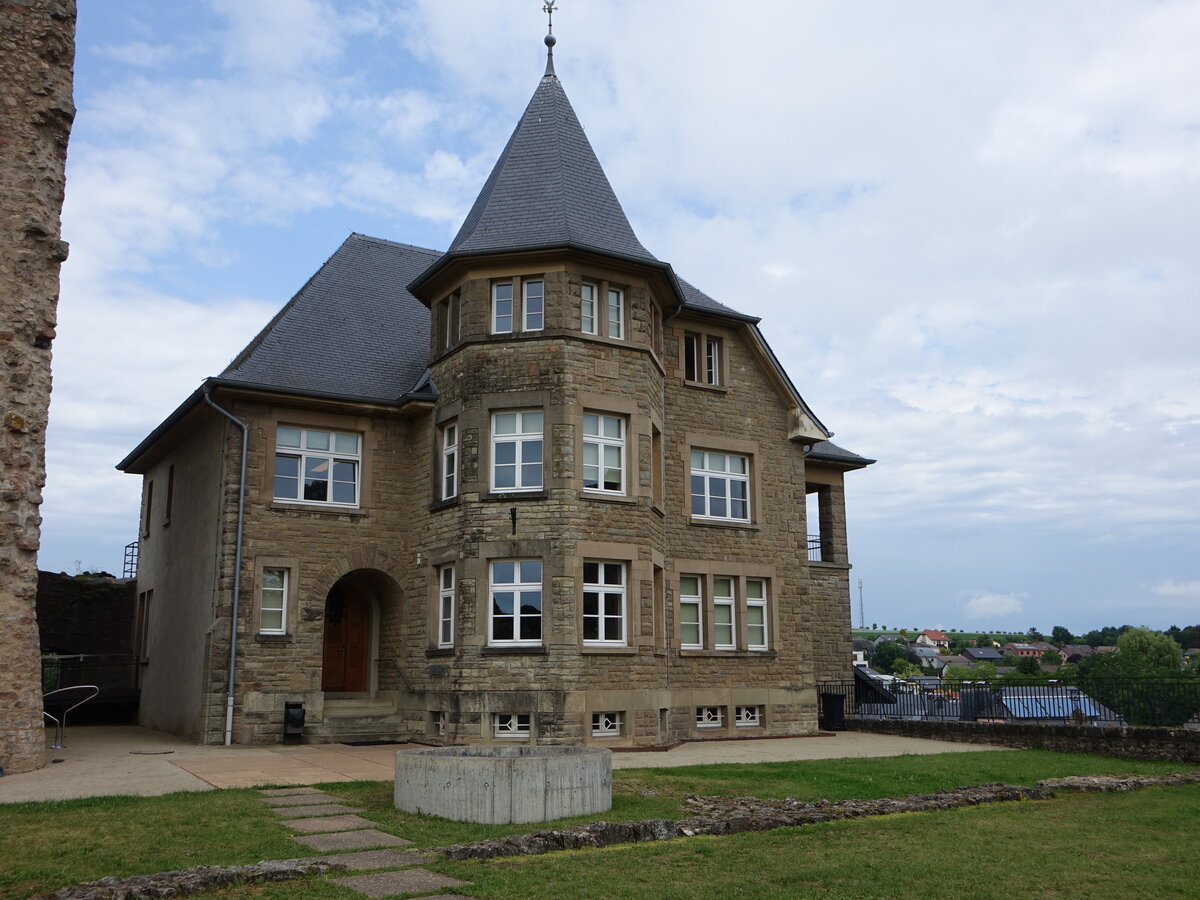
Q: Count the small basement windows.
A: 5